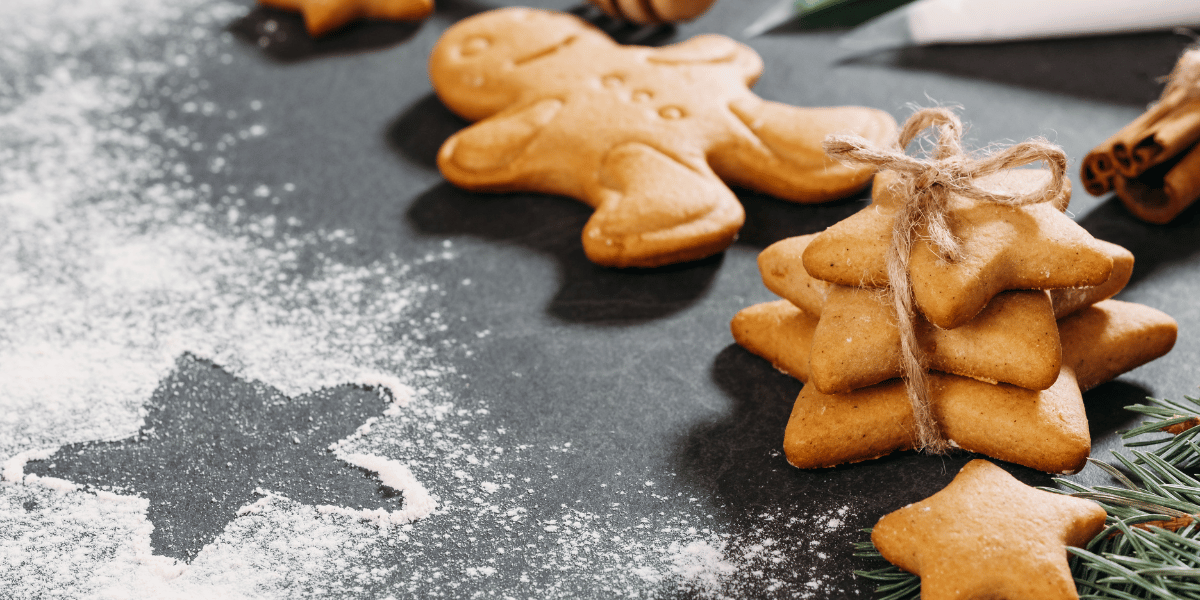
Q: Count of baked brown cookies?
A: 6